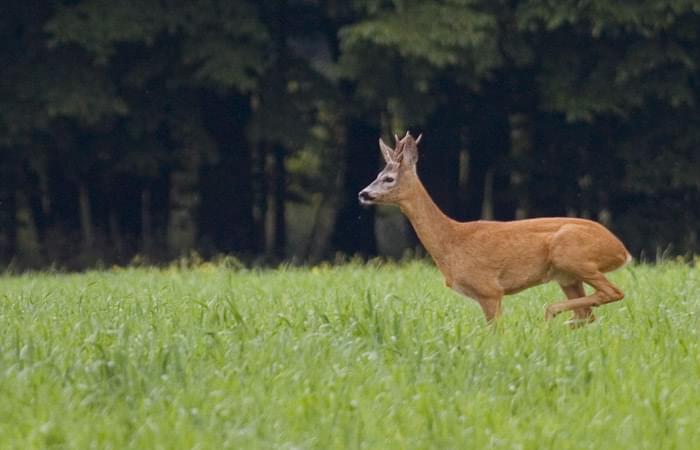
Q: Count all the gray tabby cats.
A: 0